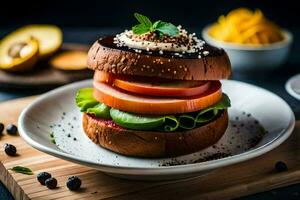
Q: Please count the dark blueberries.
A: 7